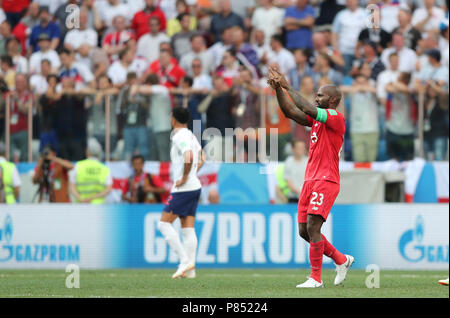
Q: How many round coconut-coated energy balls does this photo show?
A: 0